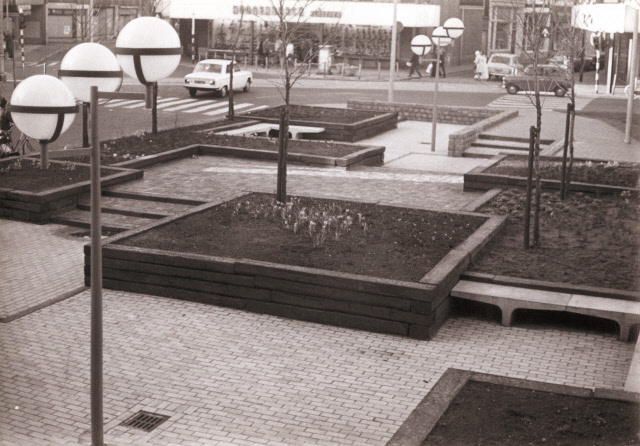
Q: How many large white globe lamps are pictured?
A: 6